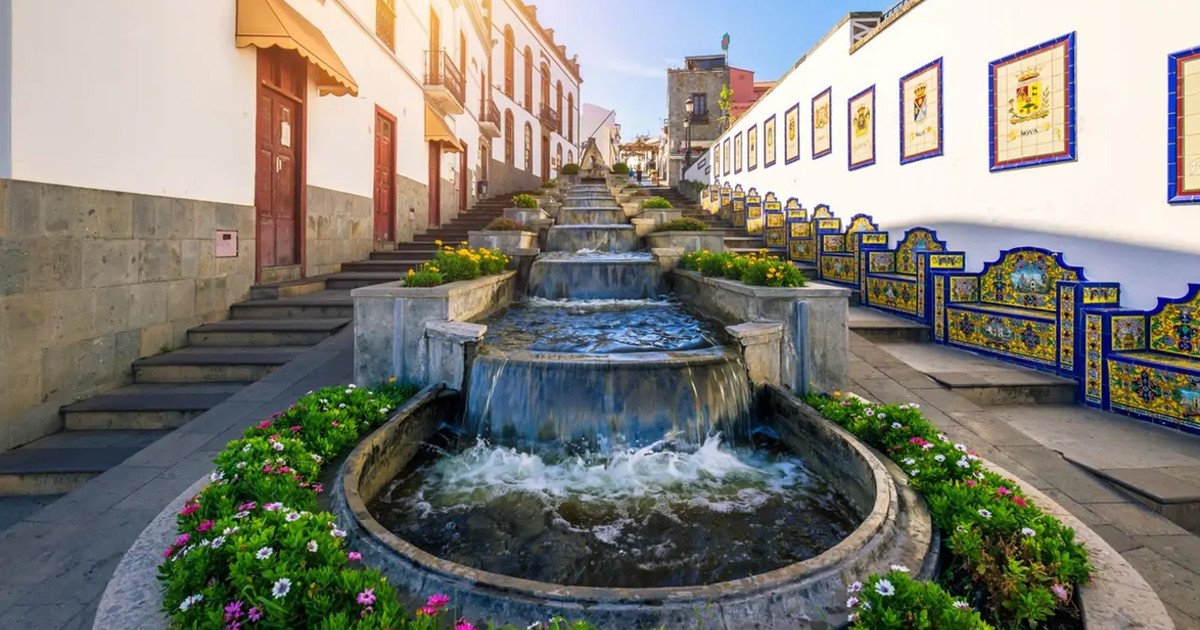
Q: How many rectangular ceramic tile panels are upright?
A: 11